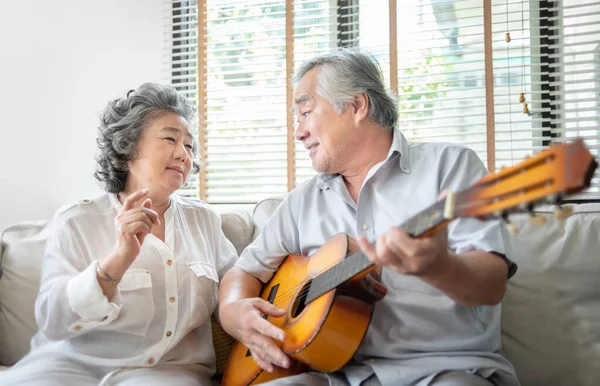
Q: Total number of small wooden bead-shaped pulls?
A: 3